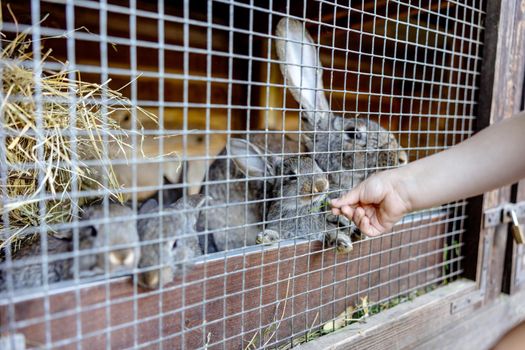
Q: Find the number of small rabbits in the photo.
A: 3